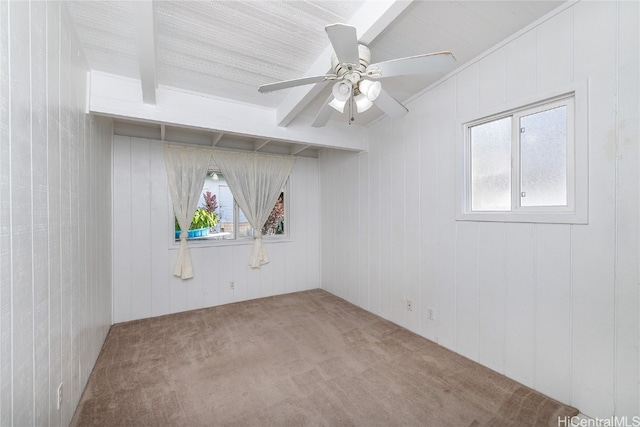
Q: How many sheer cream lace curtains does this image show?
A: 2